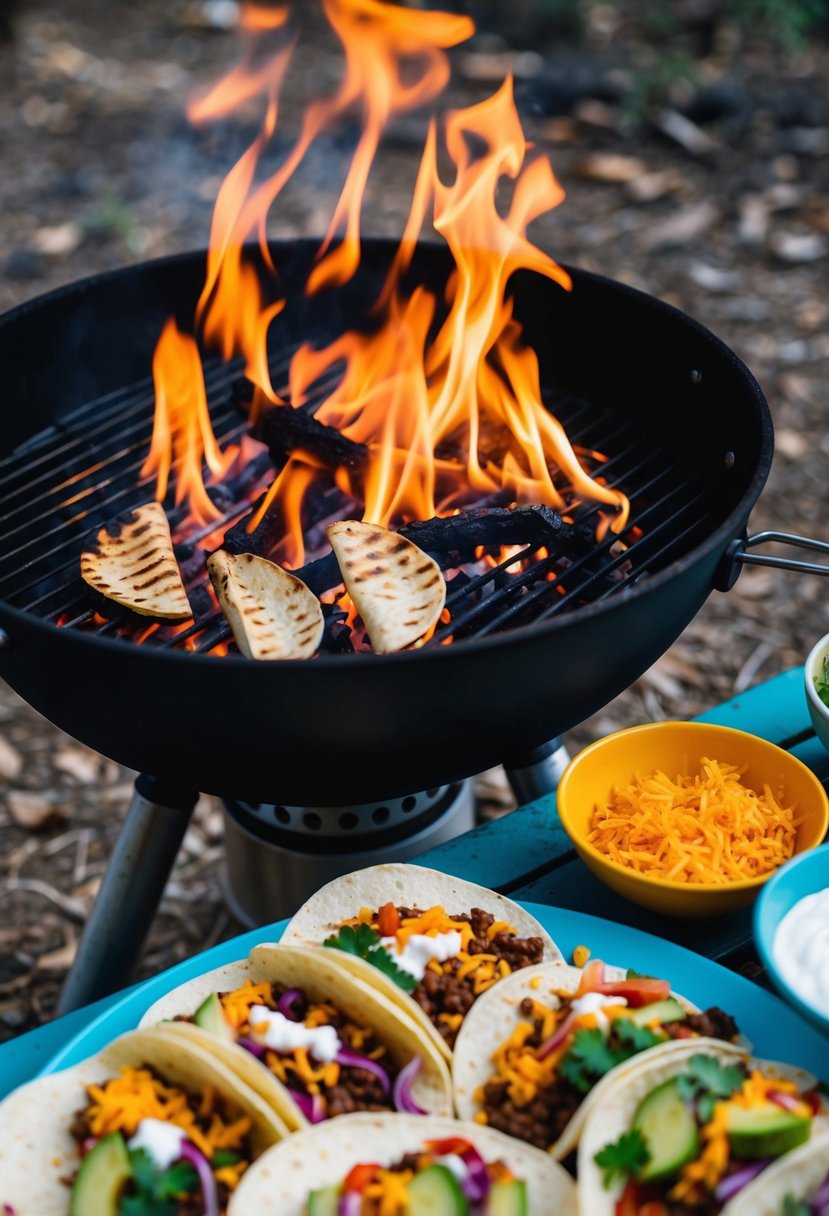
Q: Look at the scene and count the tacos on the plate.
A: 7